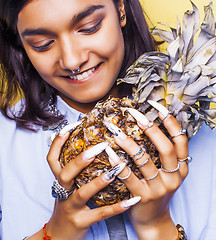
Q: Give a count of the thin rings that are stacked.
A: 3